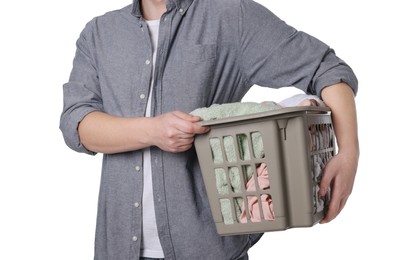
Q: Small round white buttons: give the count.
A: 6